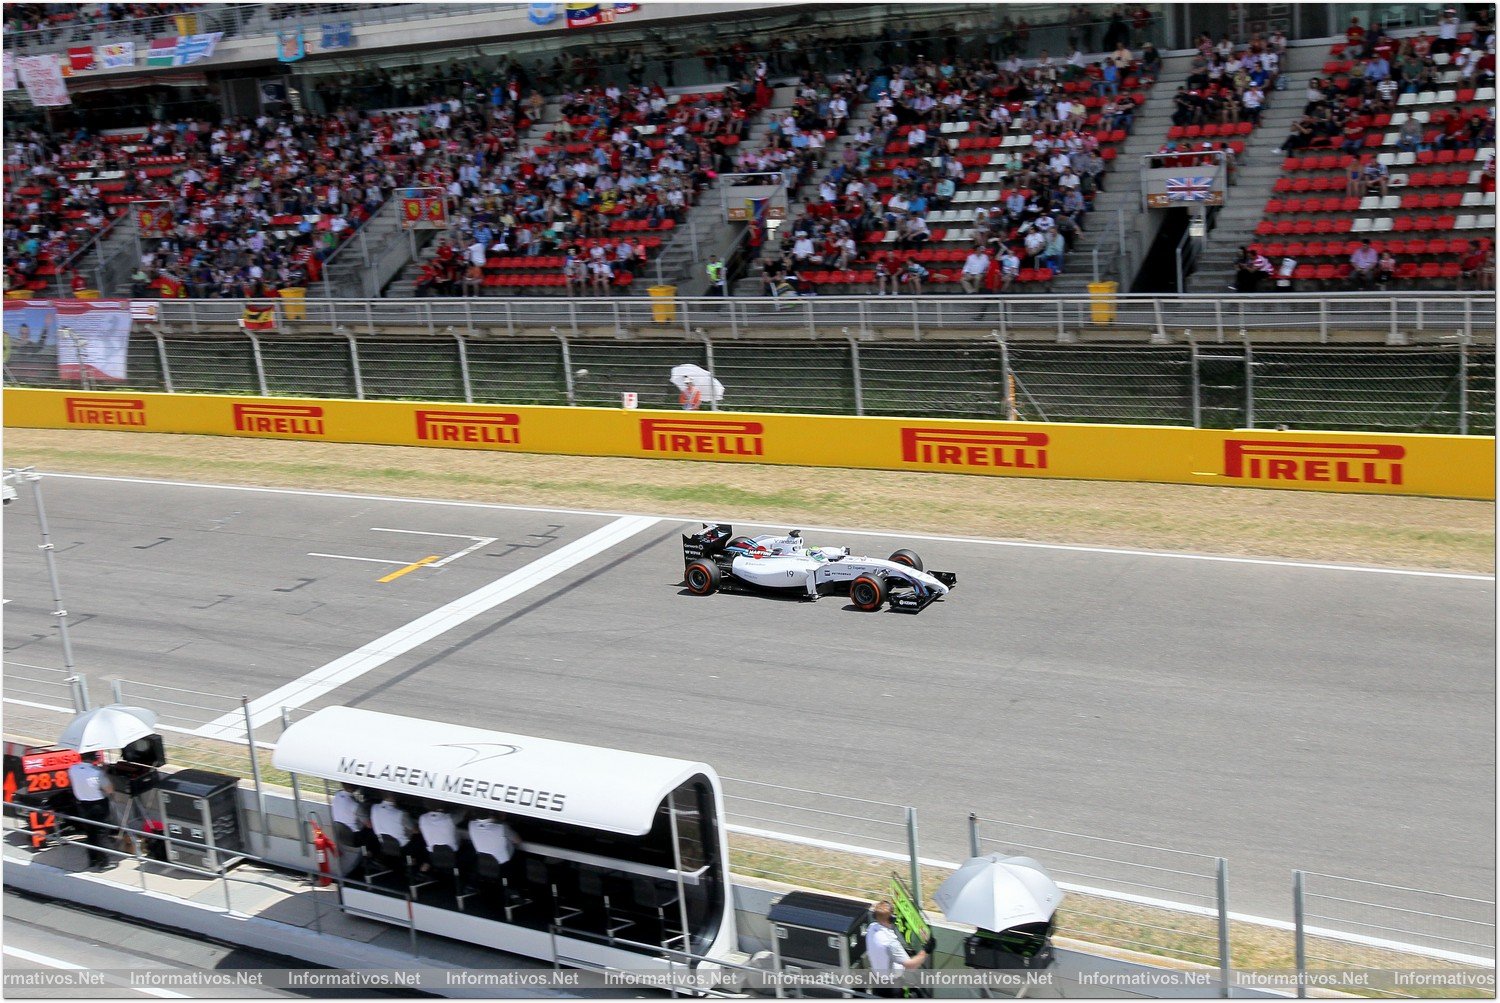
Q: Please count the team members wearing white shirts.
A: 6